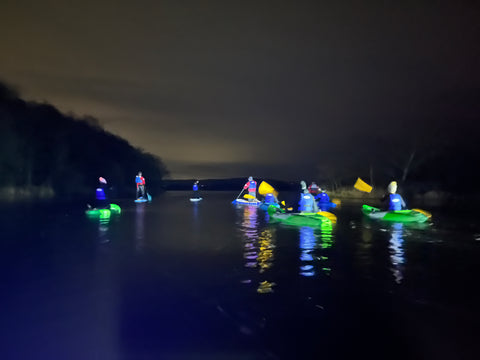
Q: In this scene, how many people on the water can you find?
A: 9